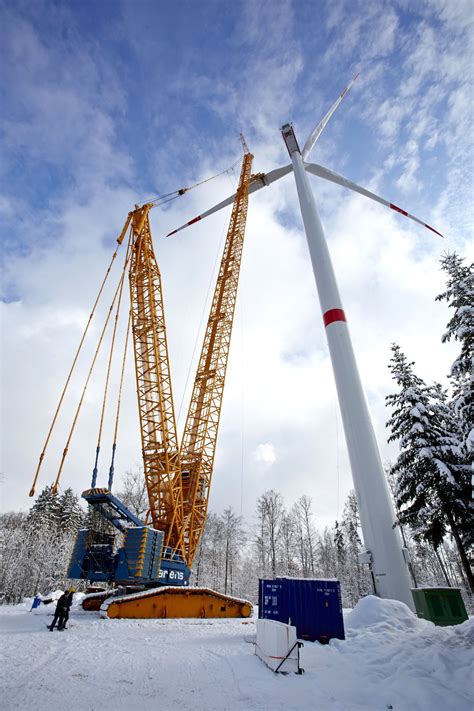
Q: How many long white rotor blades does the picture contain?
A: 3